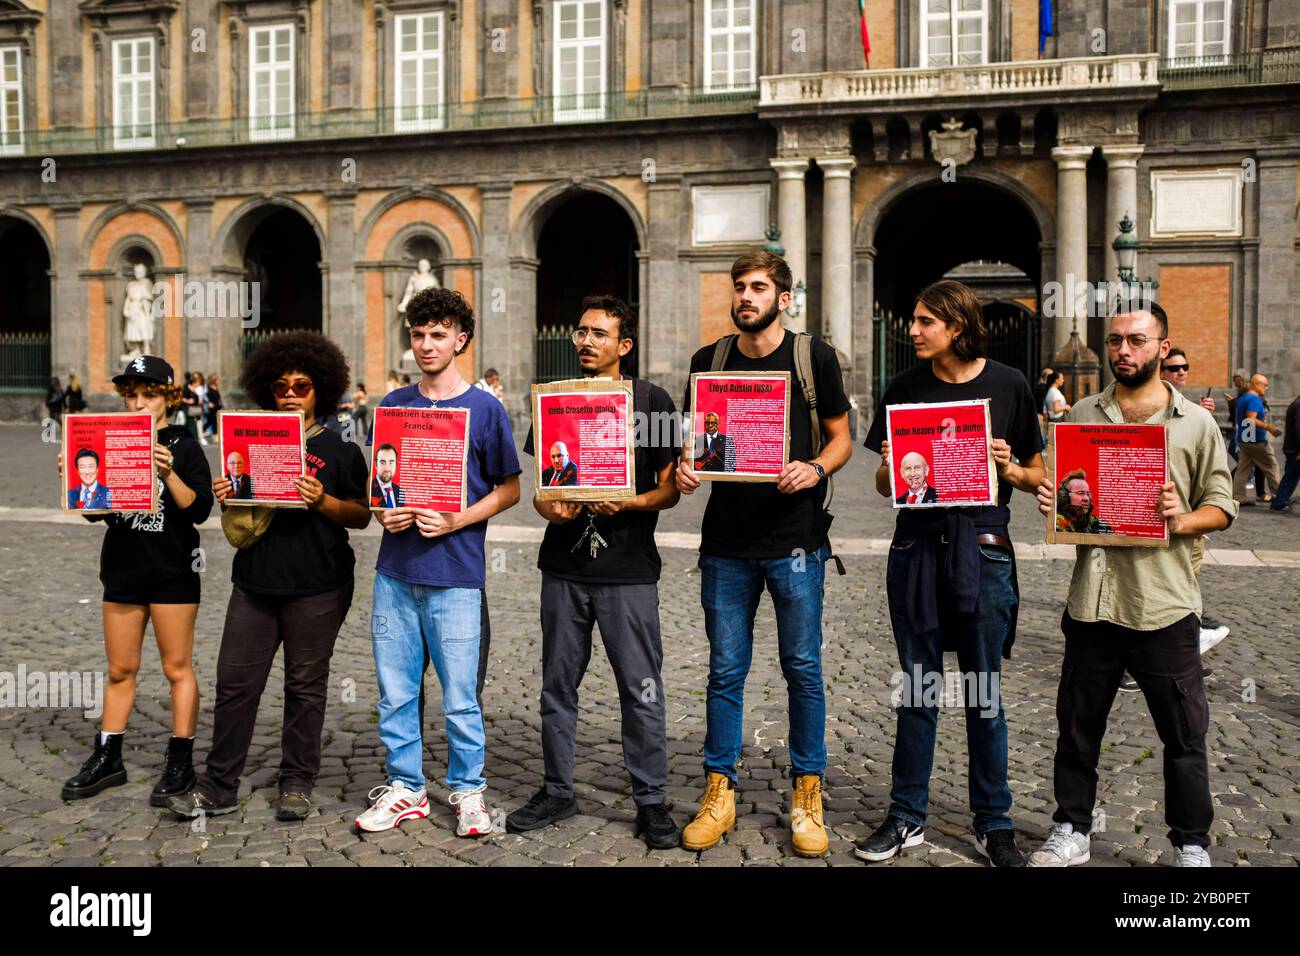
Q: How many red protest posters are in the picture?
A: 7